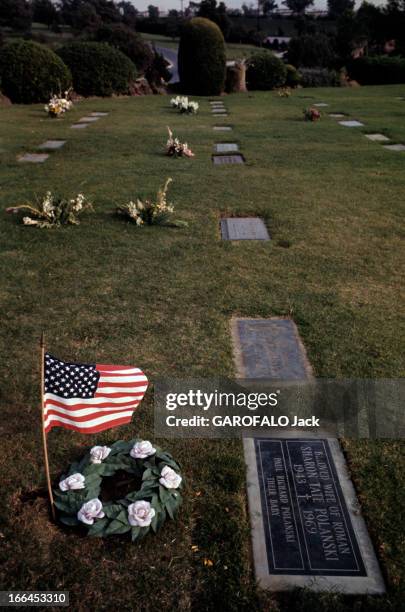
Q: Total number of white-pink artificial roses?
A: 6